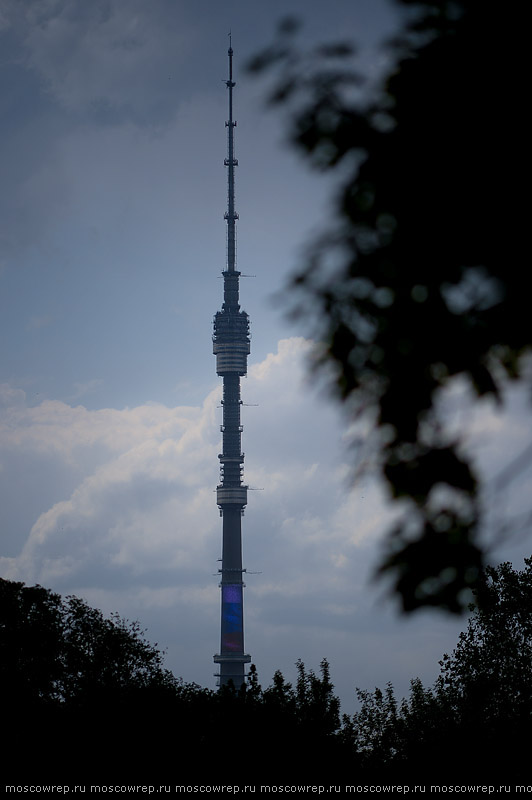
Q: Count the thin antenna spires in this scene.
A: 1